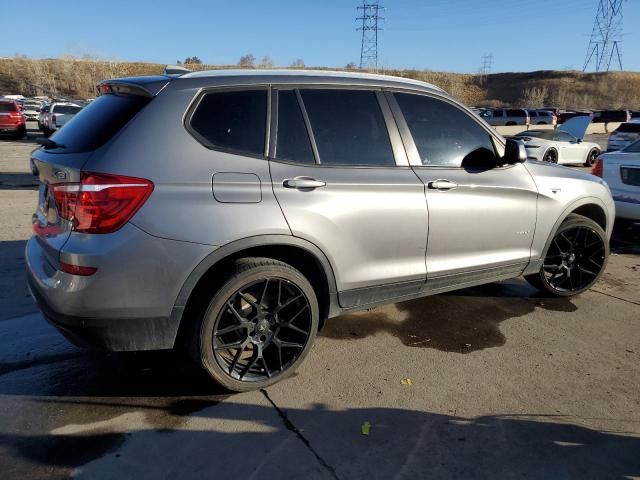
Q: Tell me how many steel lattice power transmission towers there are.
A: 3